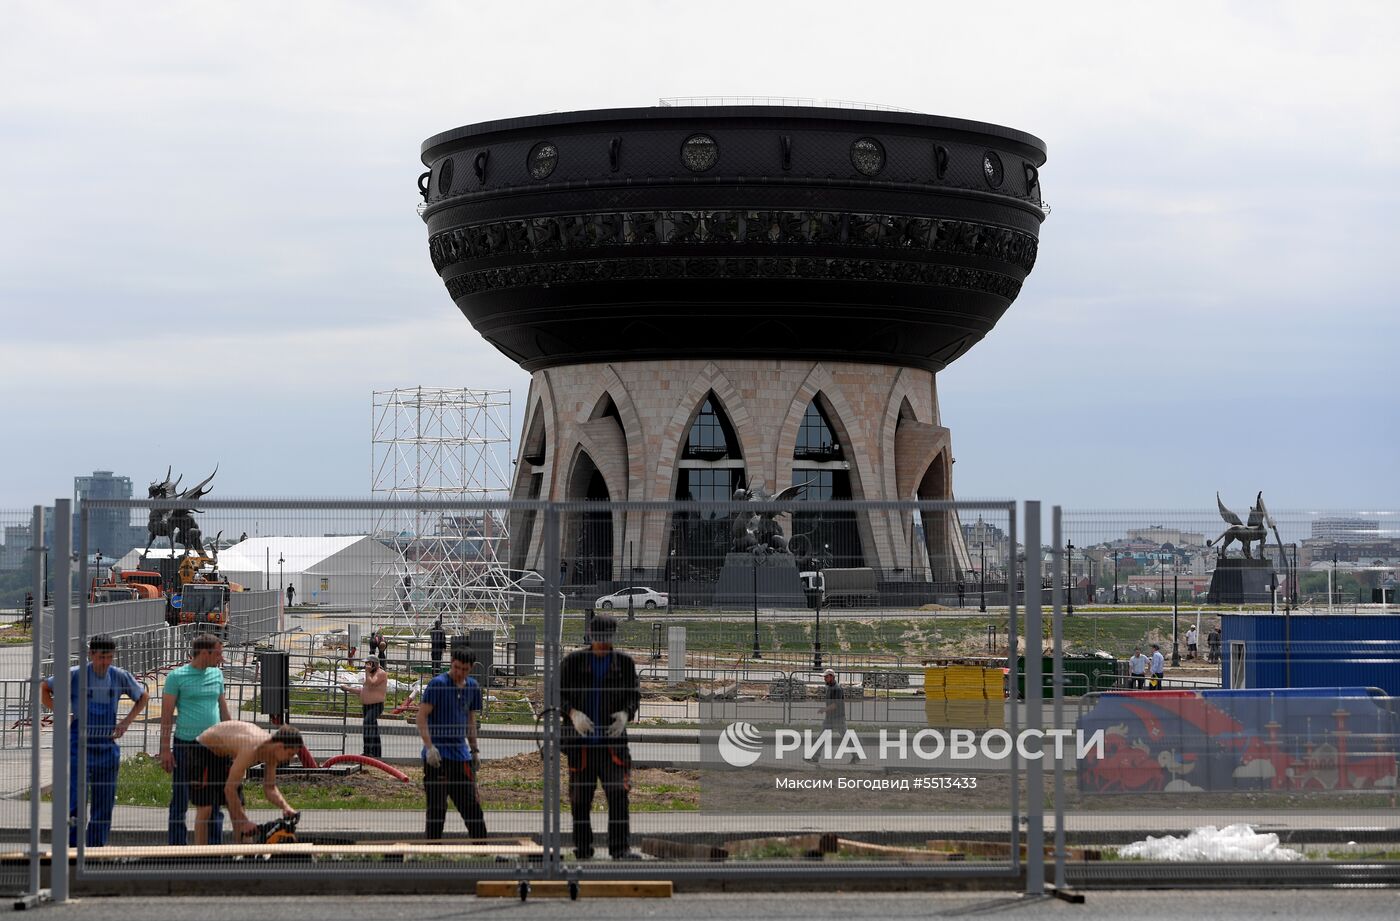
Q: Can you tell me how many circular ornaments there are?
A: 5